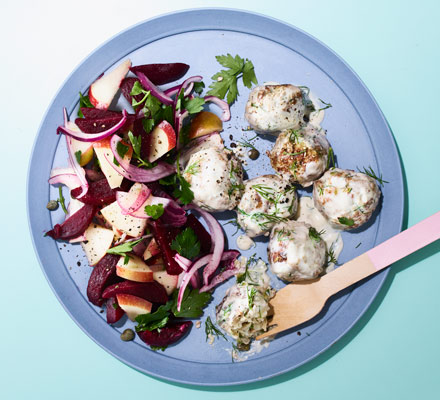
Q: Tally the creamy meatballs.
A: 7